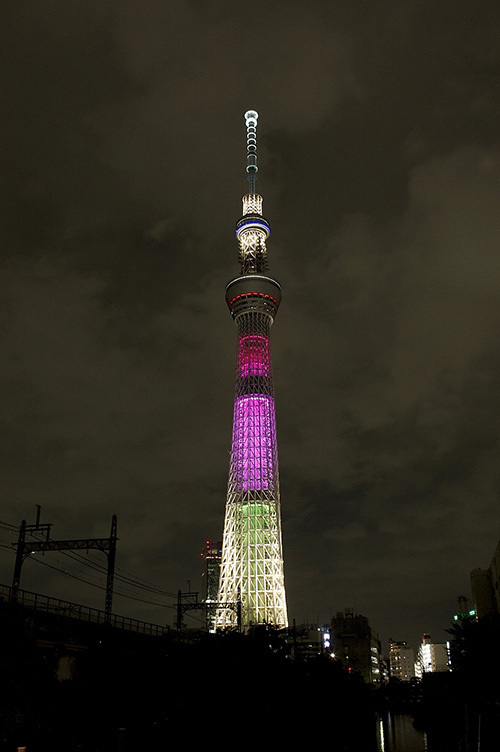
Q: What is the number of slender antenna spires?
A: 1